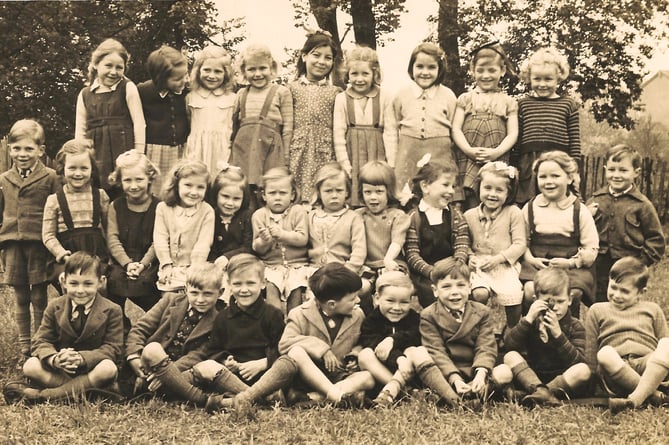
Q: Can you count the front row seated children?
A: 8